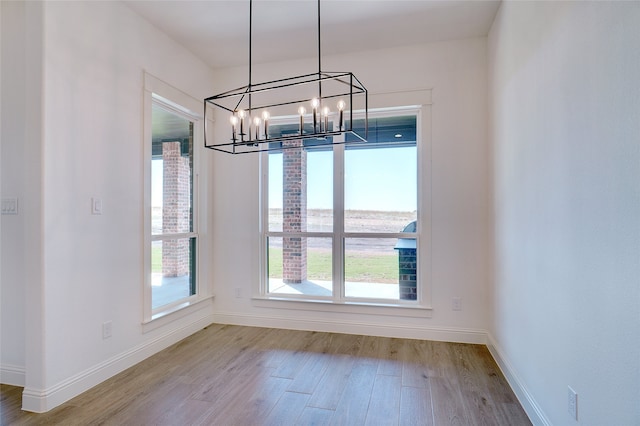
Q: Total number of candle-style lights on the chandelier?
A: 8